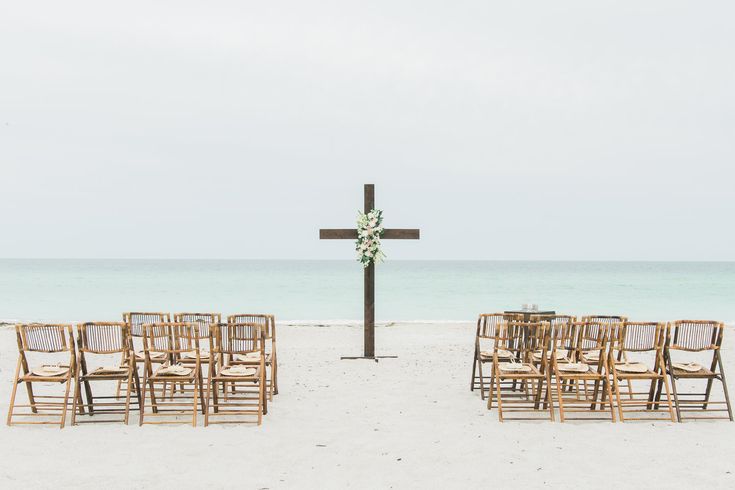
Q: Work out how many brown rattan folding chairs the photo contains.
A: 14